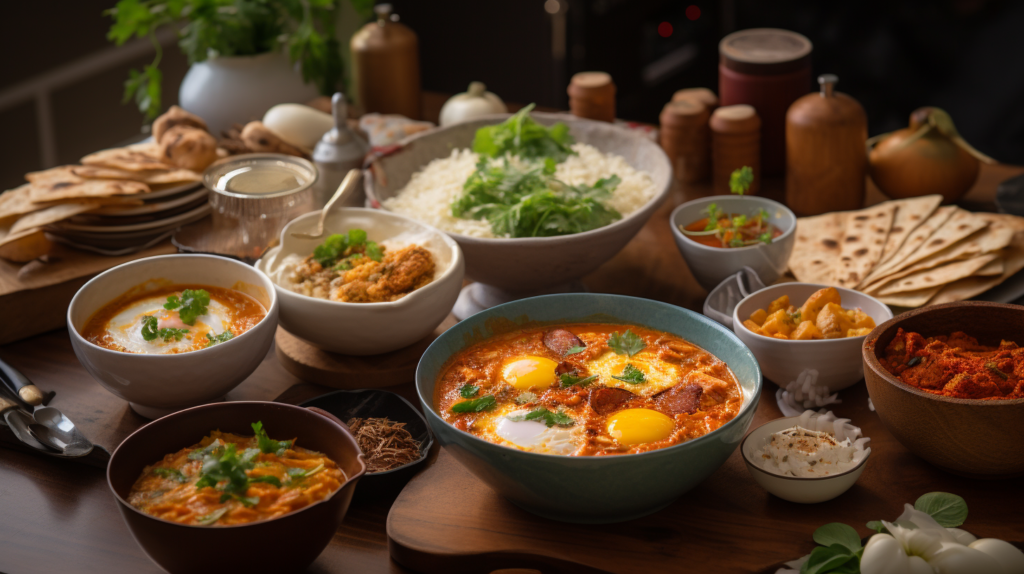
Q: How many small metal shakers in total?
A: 1